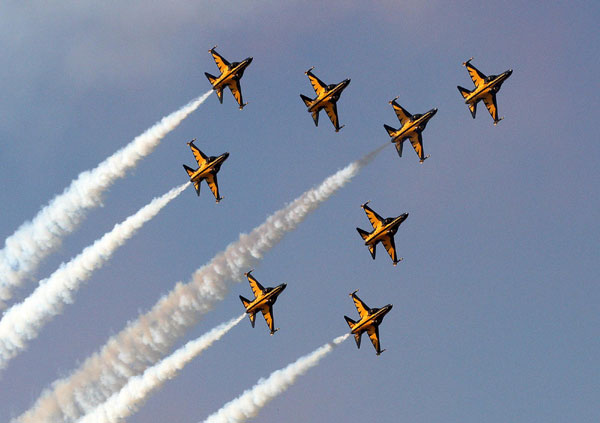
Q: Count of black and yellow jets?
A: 8